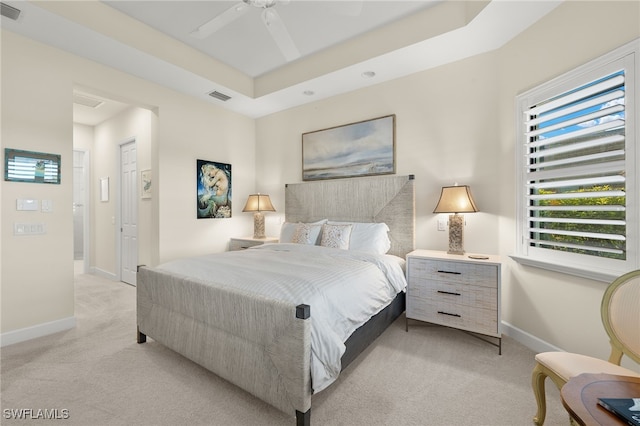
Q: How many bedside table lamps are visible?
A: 2